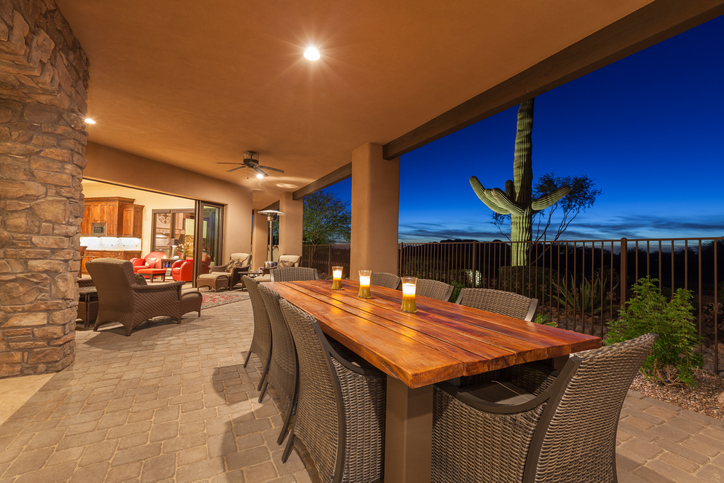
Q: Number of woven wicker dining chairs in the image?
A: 8